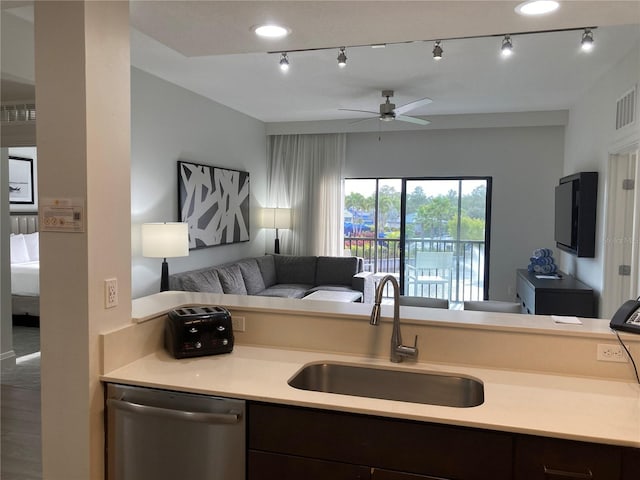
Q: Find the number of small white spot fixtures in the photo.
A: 5